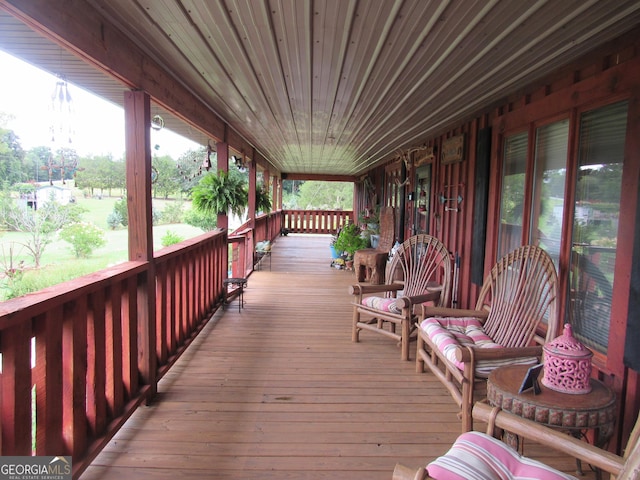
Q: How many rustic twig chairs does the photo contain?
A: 3